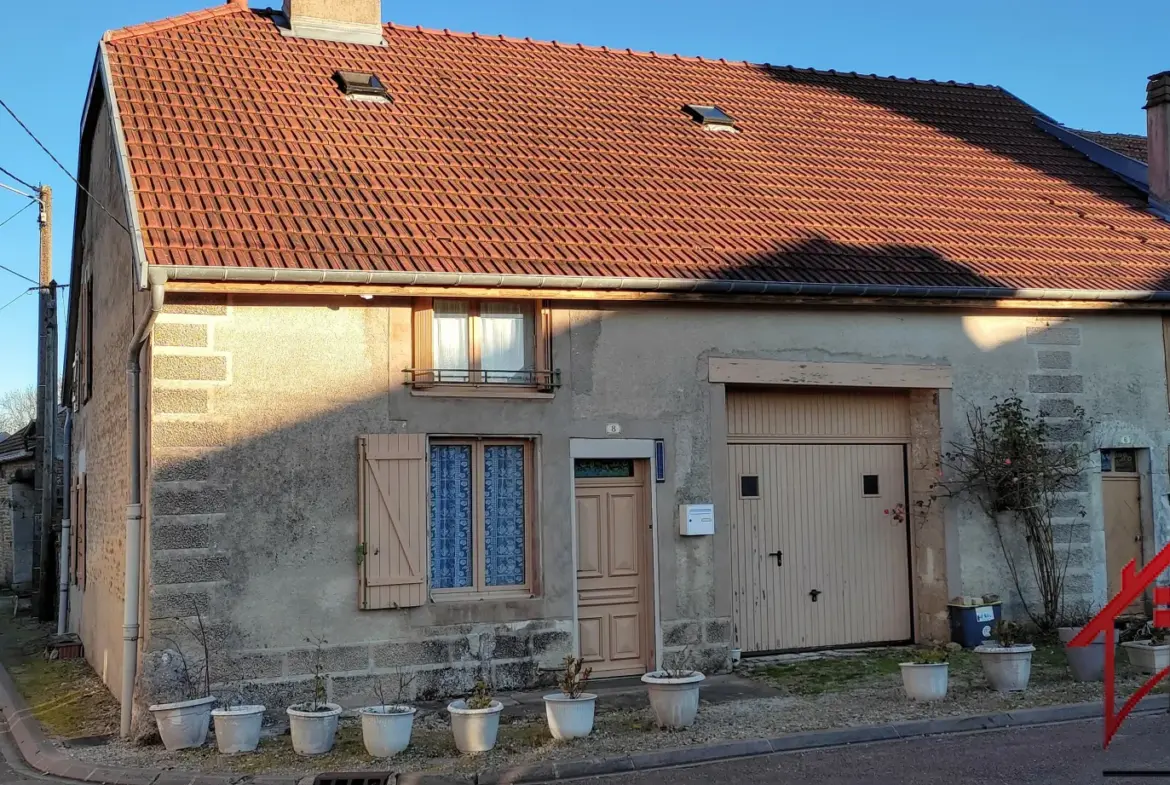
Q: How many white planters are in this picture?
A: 10